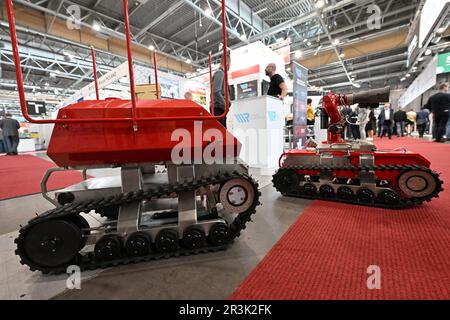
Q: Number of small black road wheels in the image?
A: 10